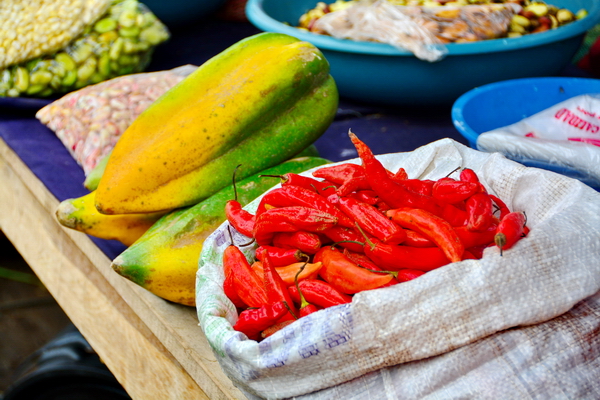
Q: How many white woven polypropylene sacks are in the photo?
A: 1